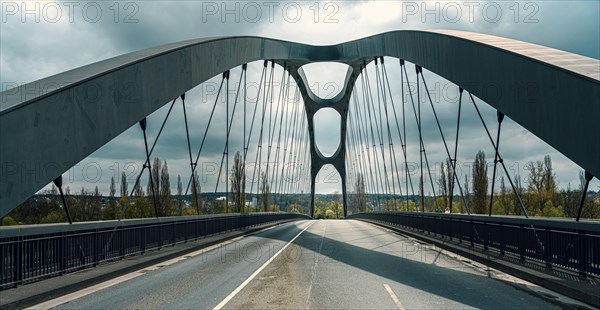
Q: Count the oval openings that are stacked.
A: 2